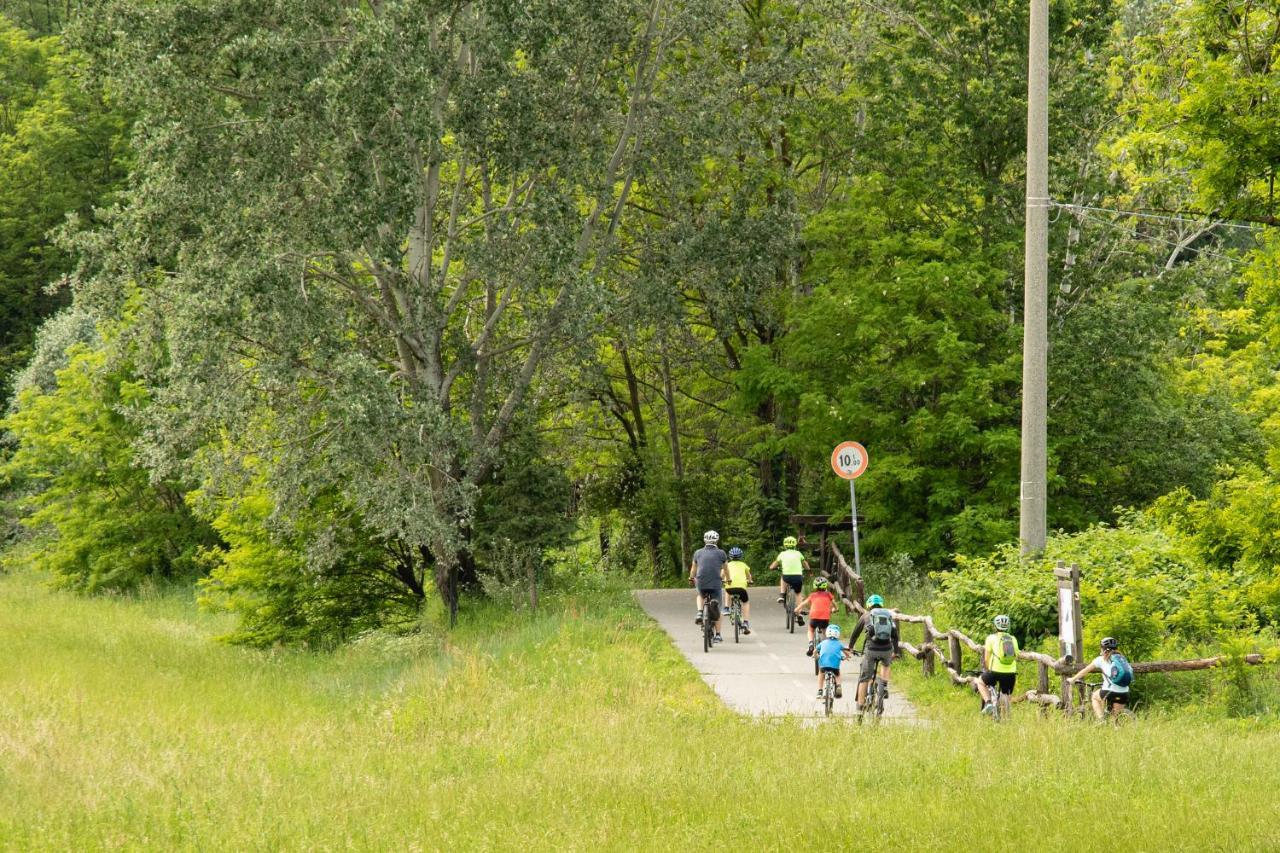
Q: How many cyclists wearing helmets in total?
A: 8